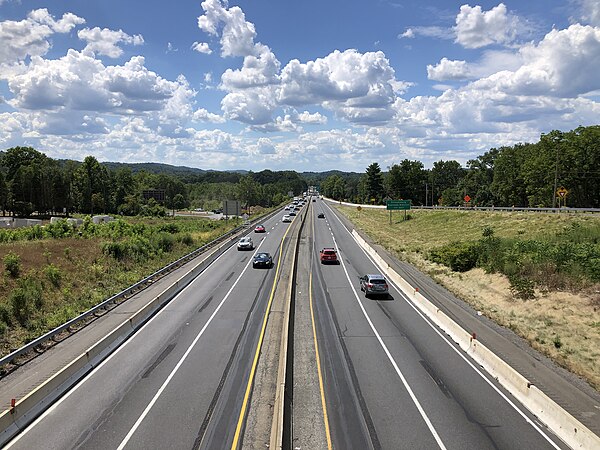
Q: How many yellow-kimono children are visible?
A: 0